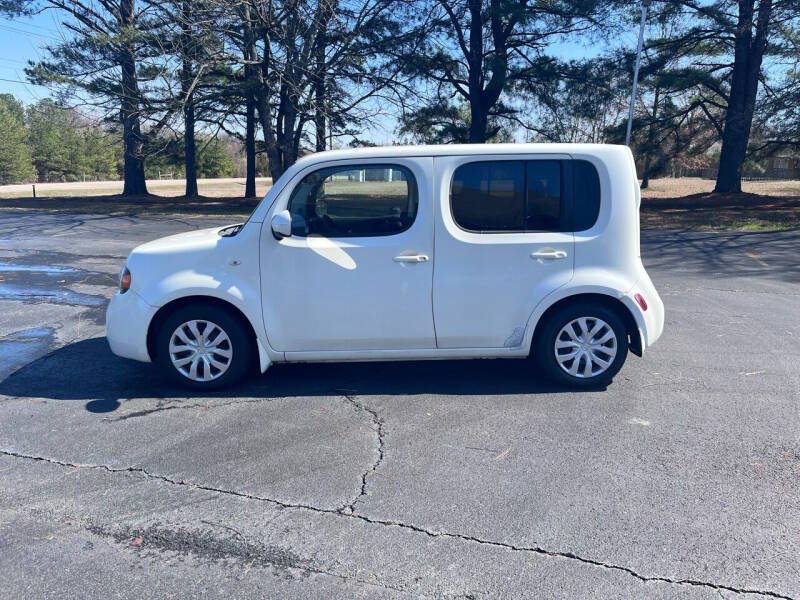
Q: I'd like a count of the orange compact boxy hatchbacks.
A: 0